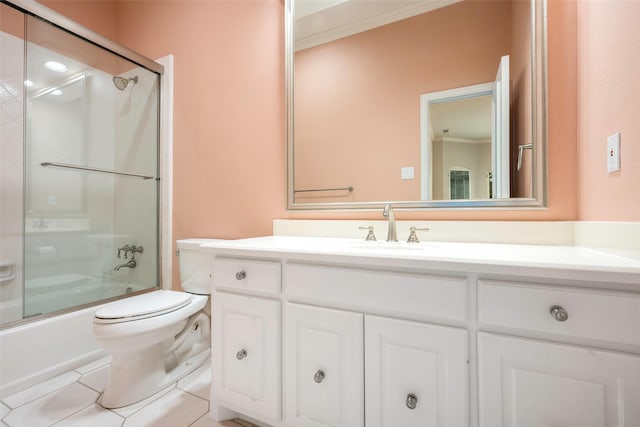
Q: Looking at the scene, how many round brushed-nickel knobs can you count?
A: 5